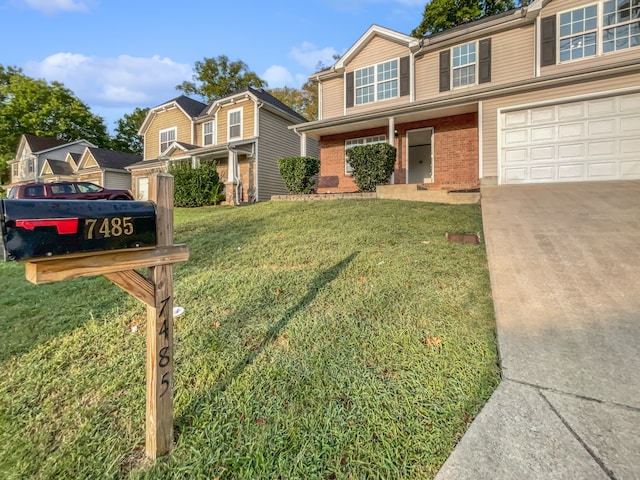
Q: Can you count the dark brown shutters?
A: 5